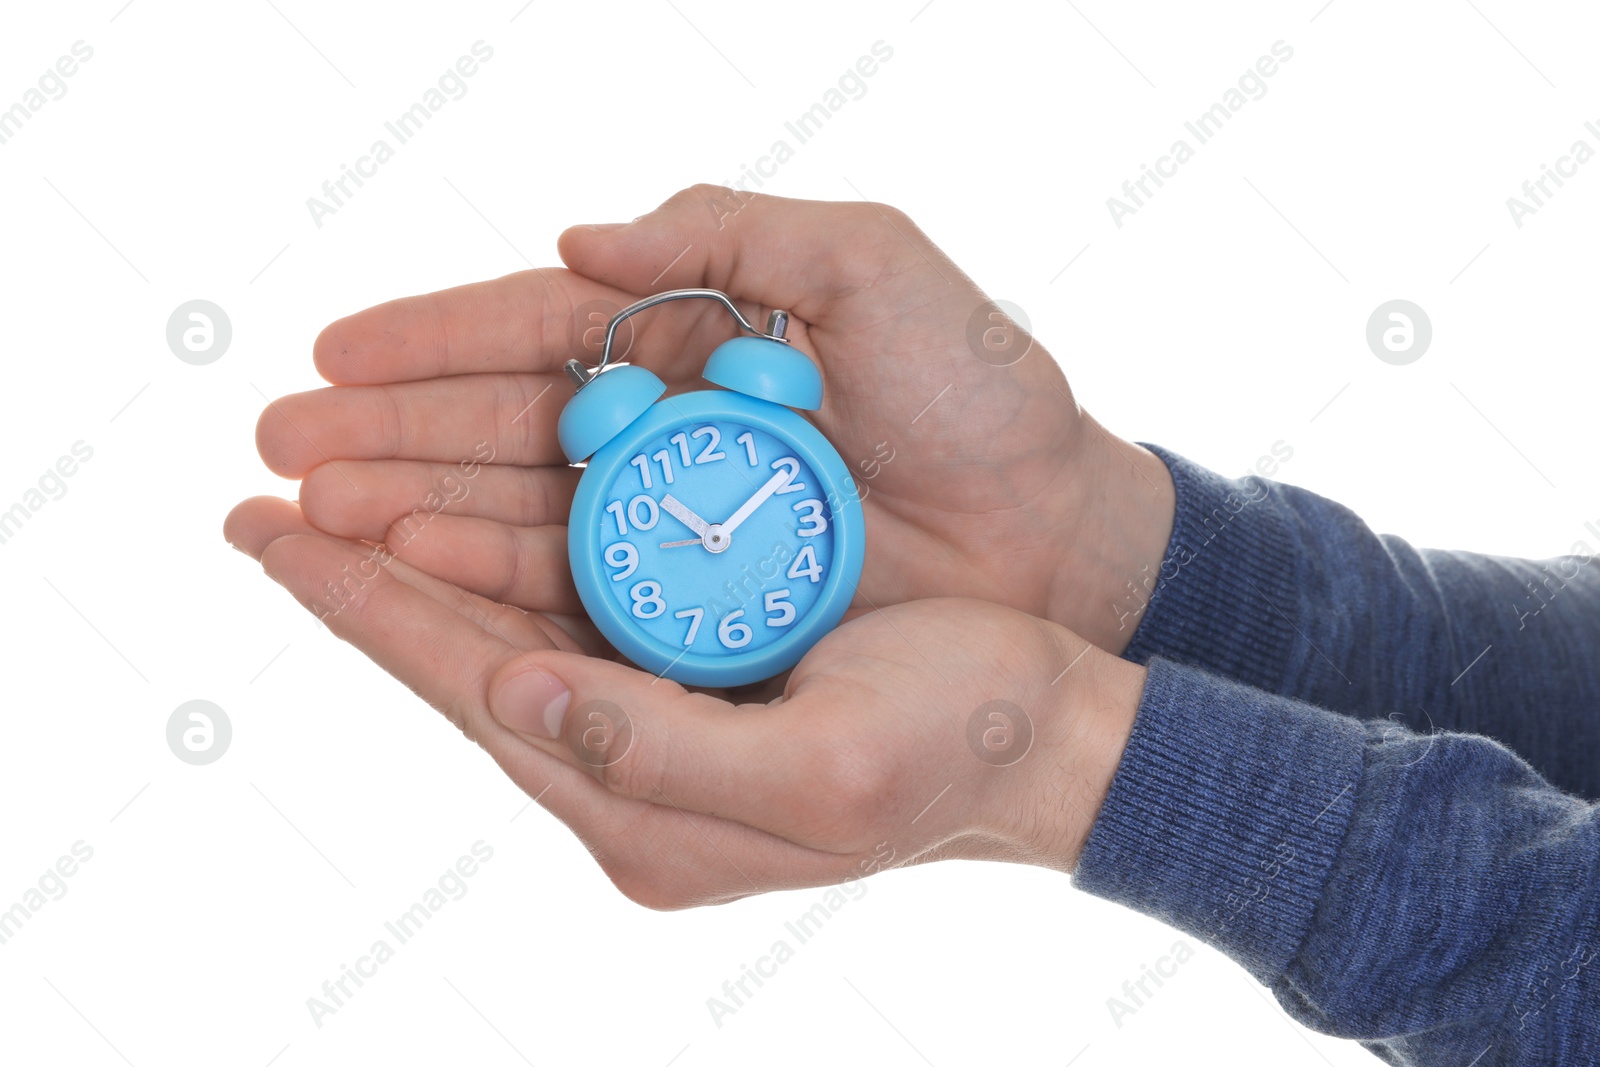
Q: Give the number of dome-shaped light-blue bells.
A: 2